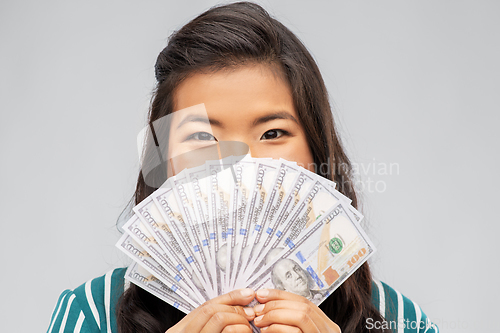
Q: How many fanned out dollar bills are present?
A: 14